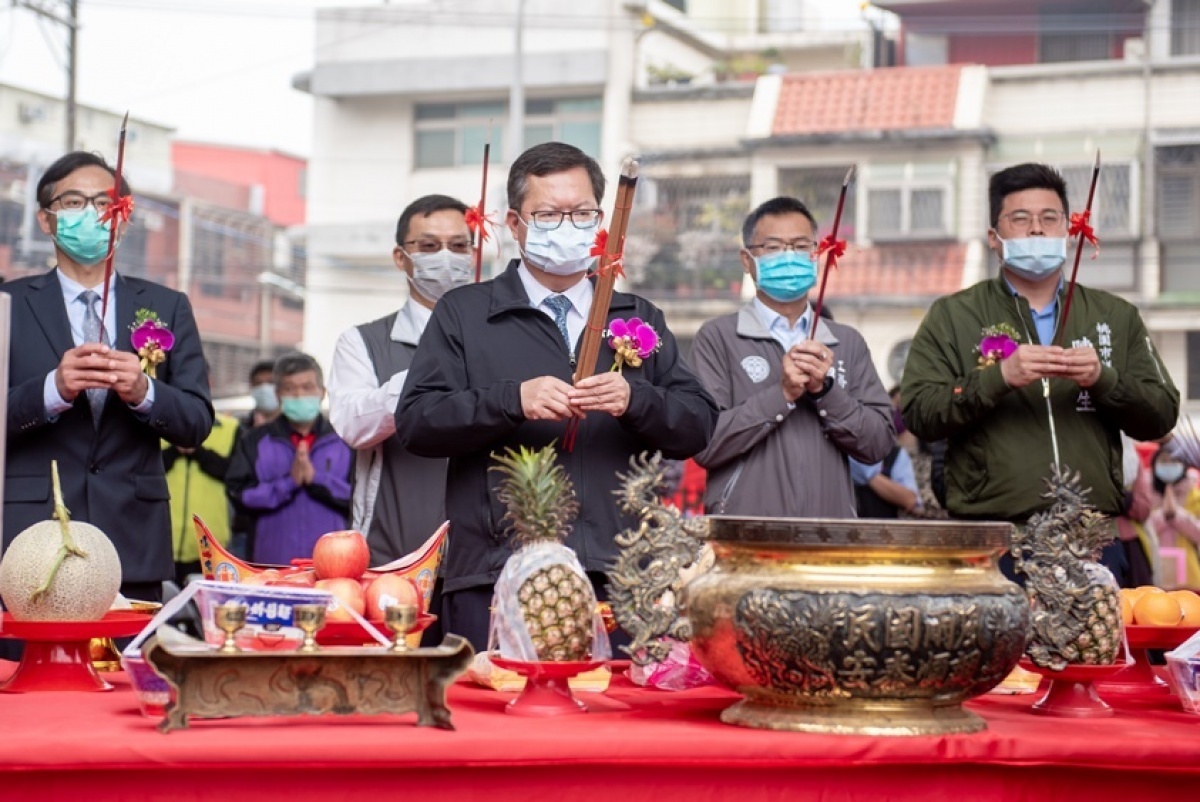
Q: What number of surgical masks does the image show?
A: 8